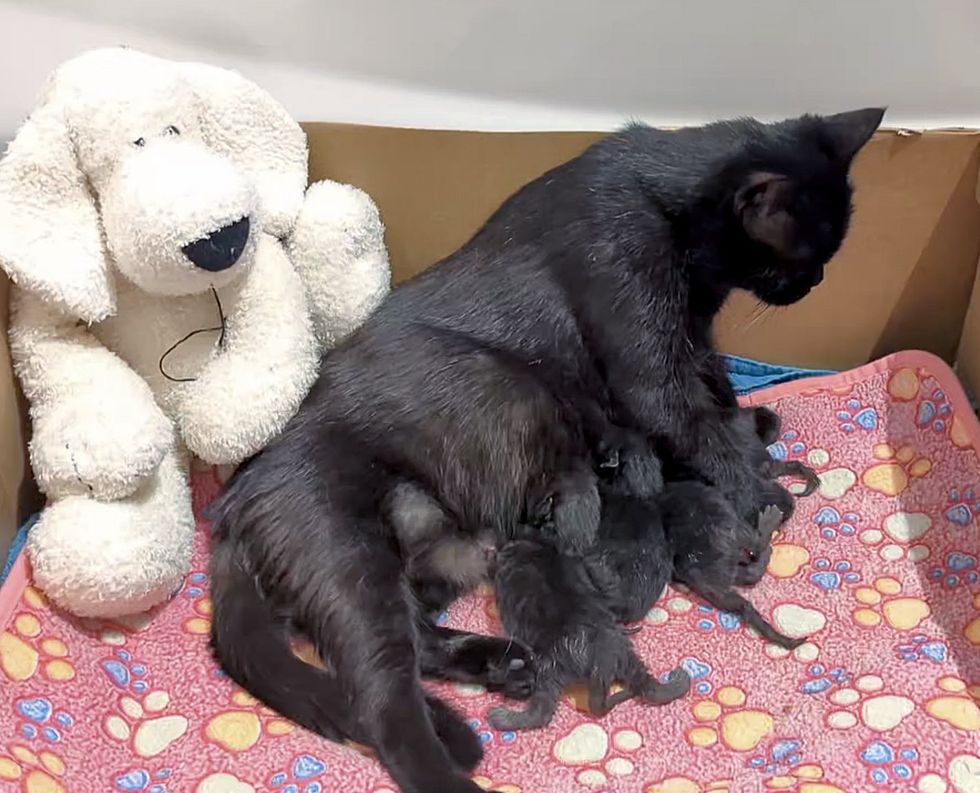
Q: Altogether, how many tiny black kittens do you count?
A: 4